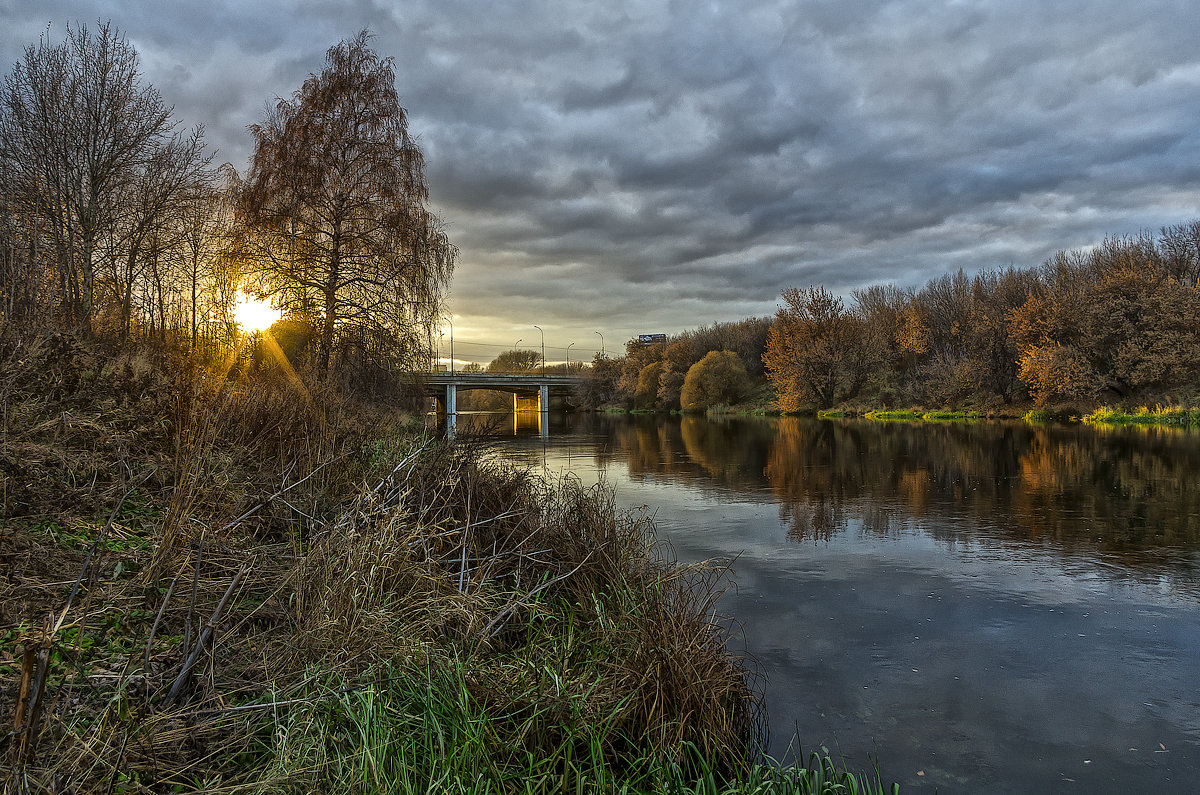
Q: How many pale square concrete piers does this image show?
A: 2